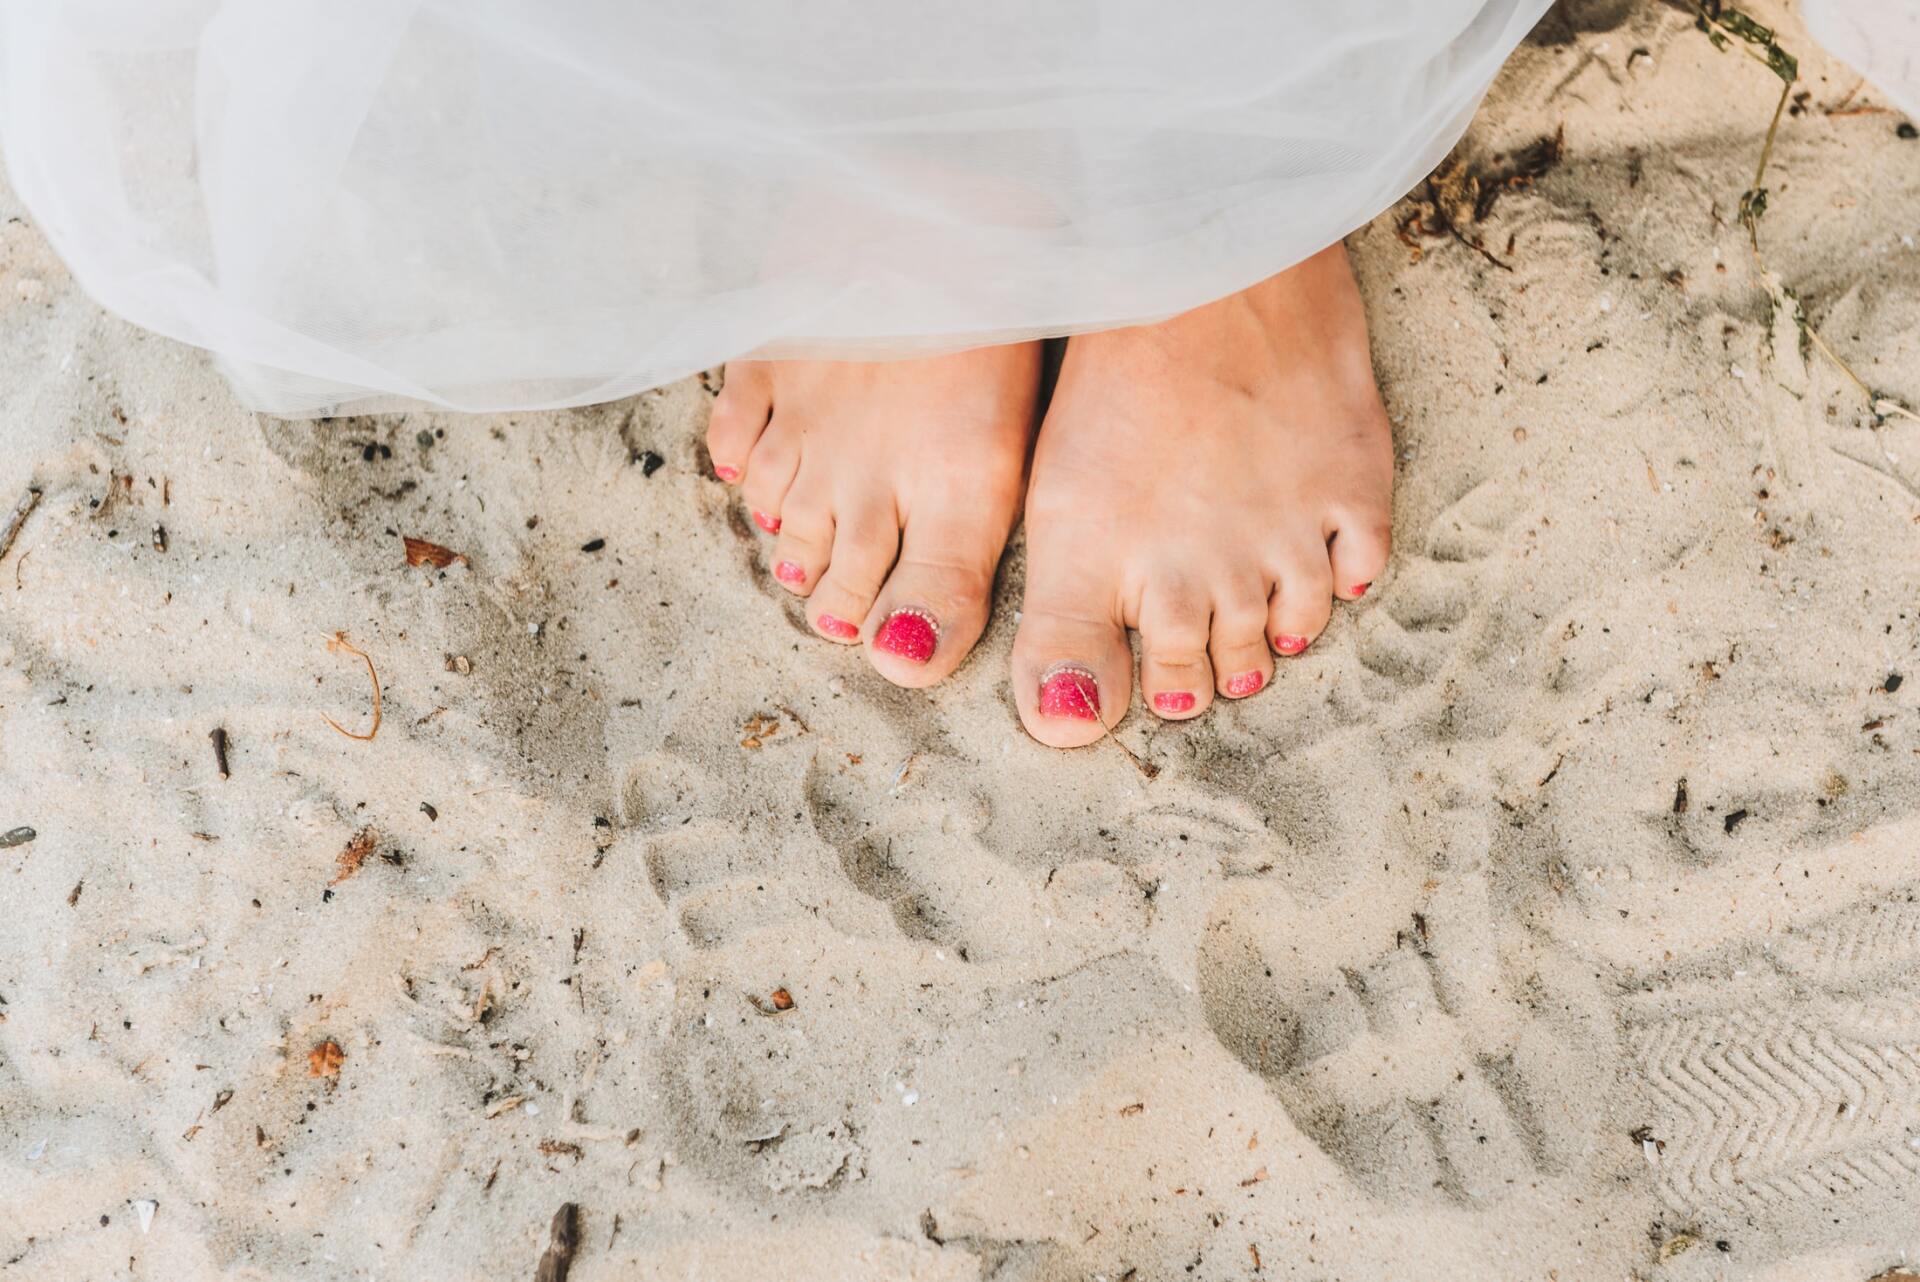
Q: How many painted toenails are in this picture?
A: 10